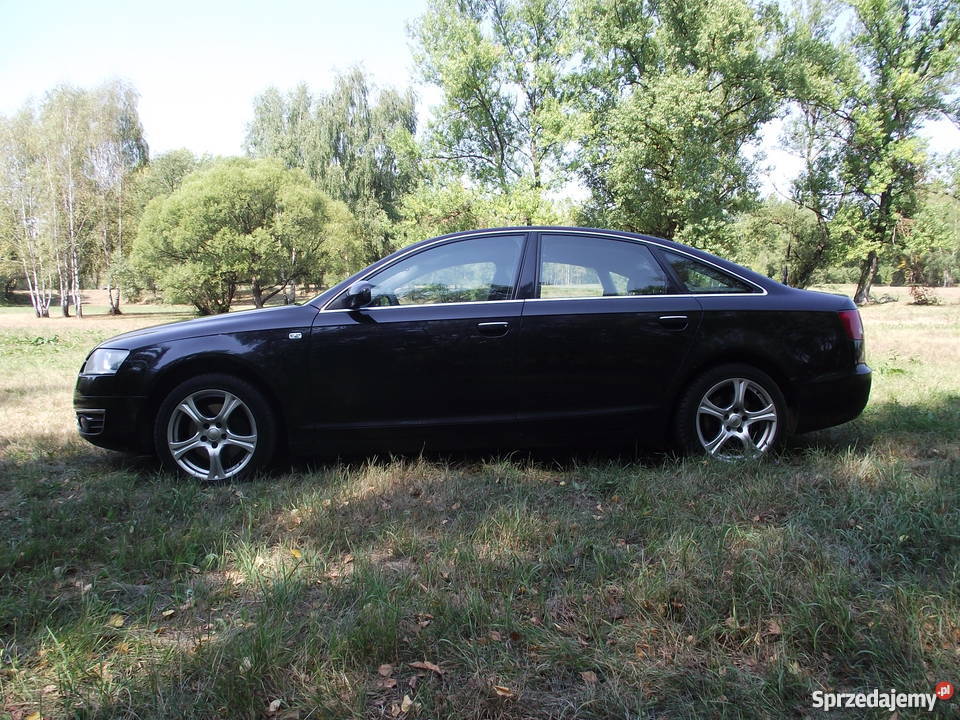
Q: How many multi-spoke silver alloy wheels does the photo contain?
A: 2